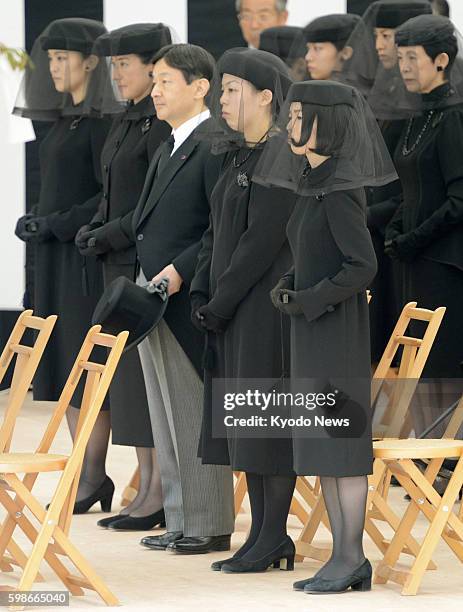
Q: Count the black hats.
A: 9